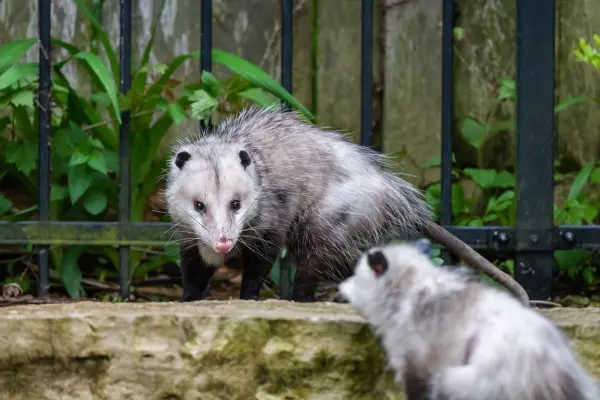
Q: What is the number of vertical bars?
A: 7